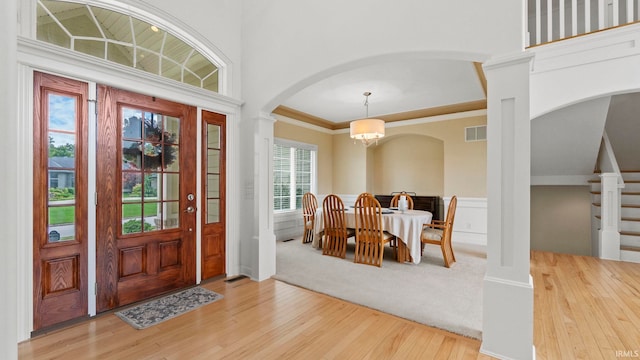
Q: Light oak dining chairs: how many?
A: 6